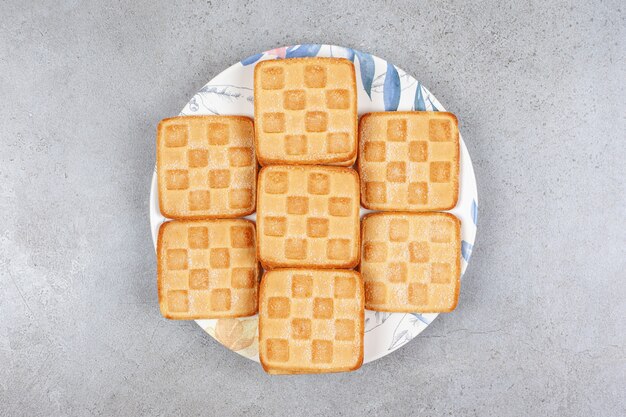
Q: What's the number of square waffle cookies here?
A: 7